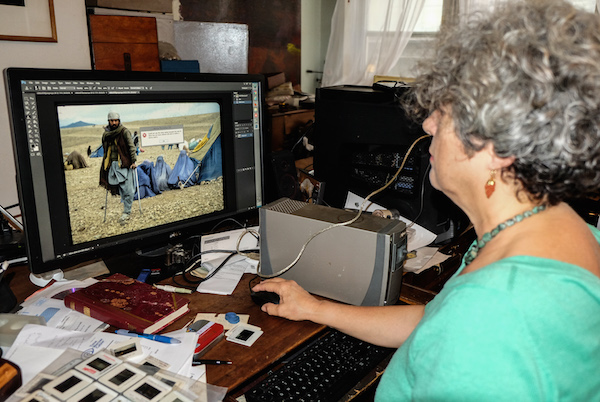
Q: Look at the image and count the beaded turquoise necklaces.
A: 1